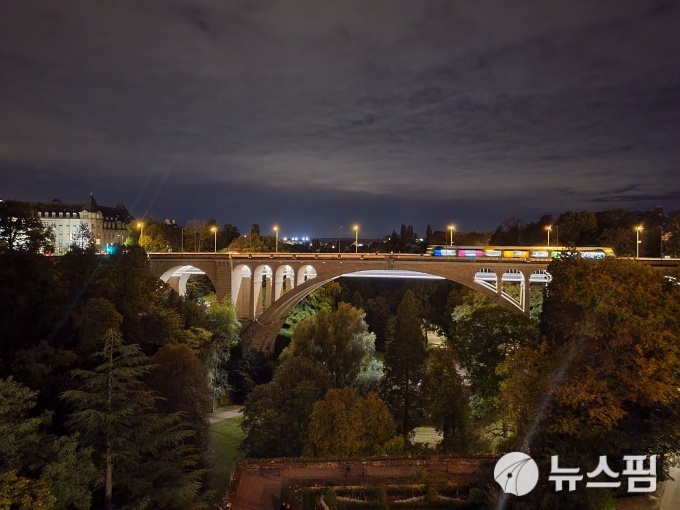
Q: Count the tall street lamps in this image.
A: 7